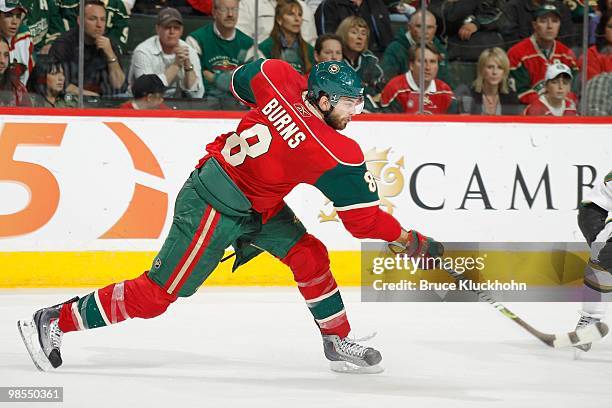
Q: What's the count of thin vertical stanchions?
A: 4